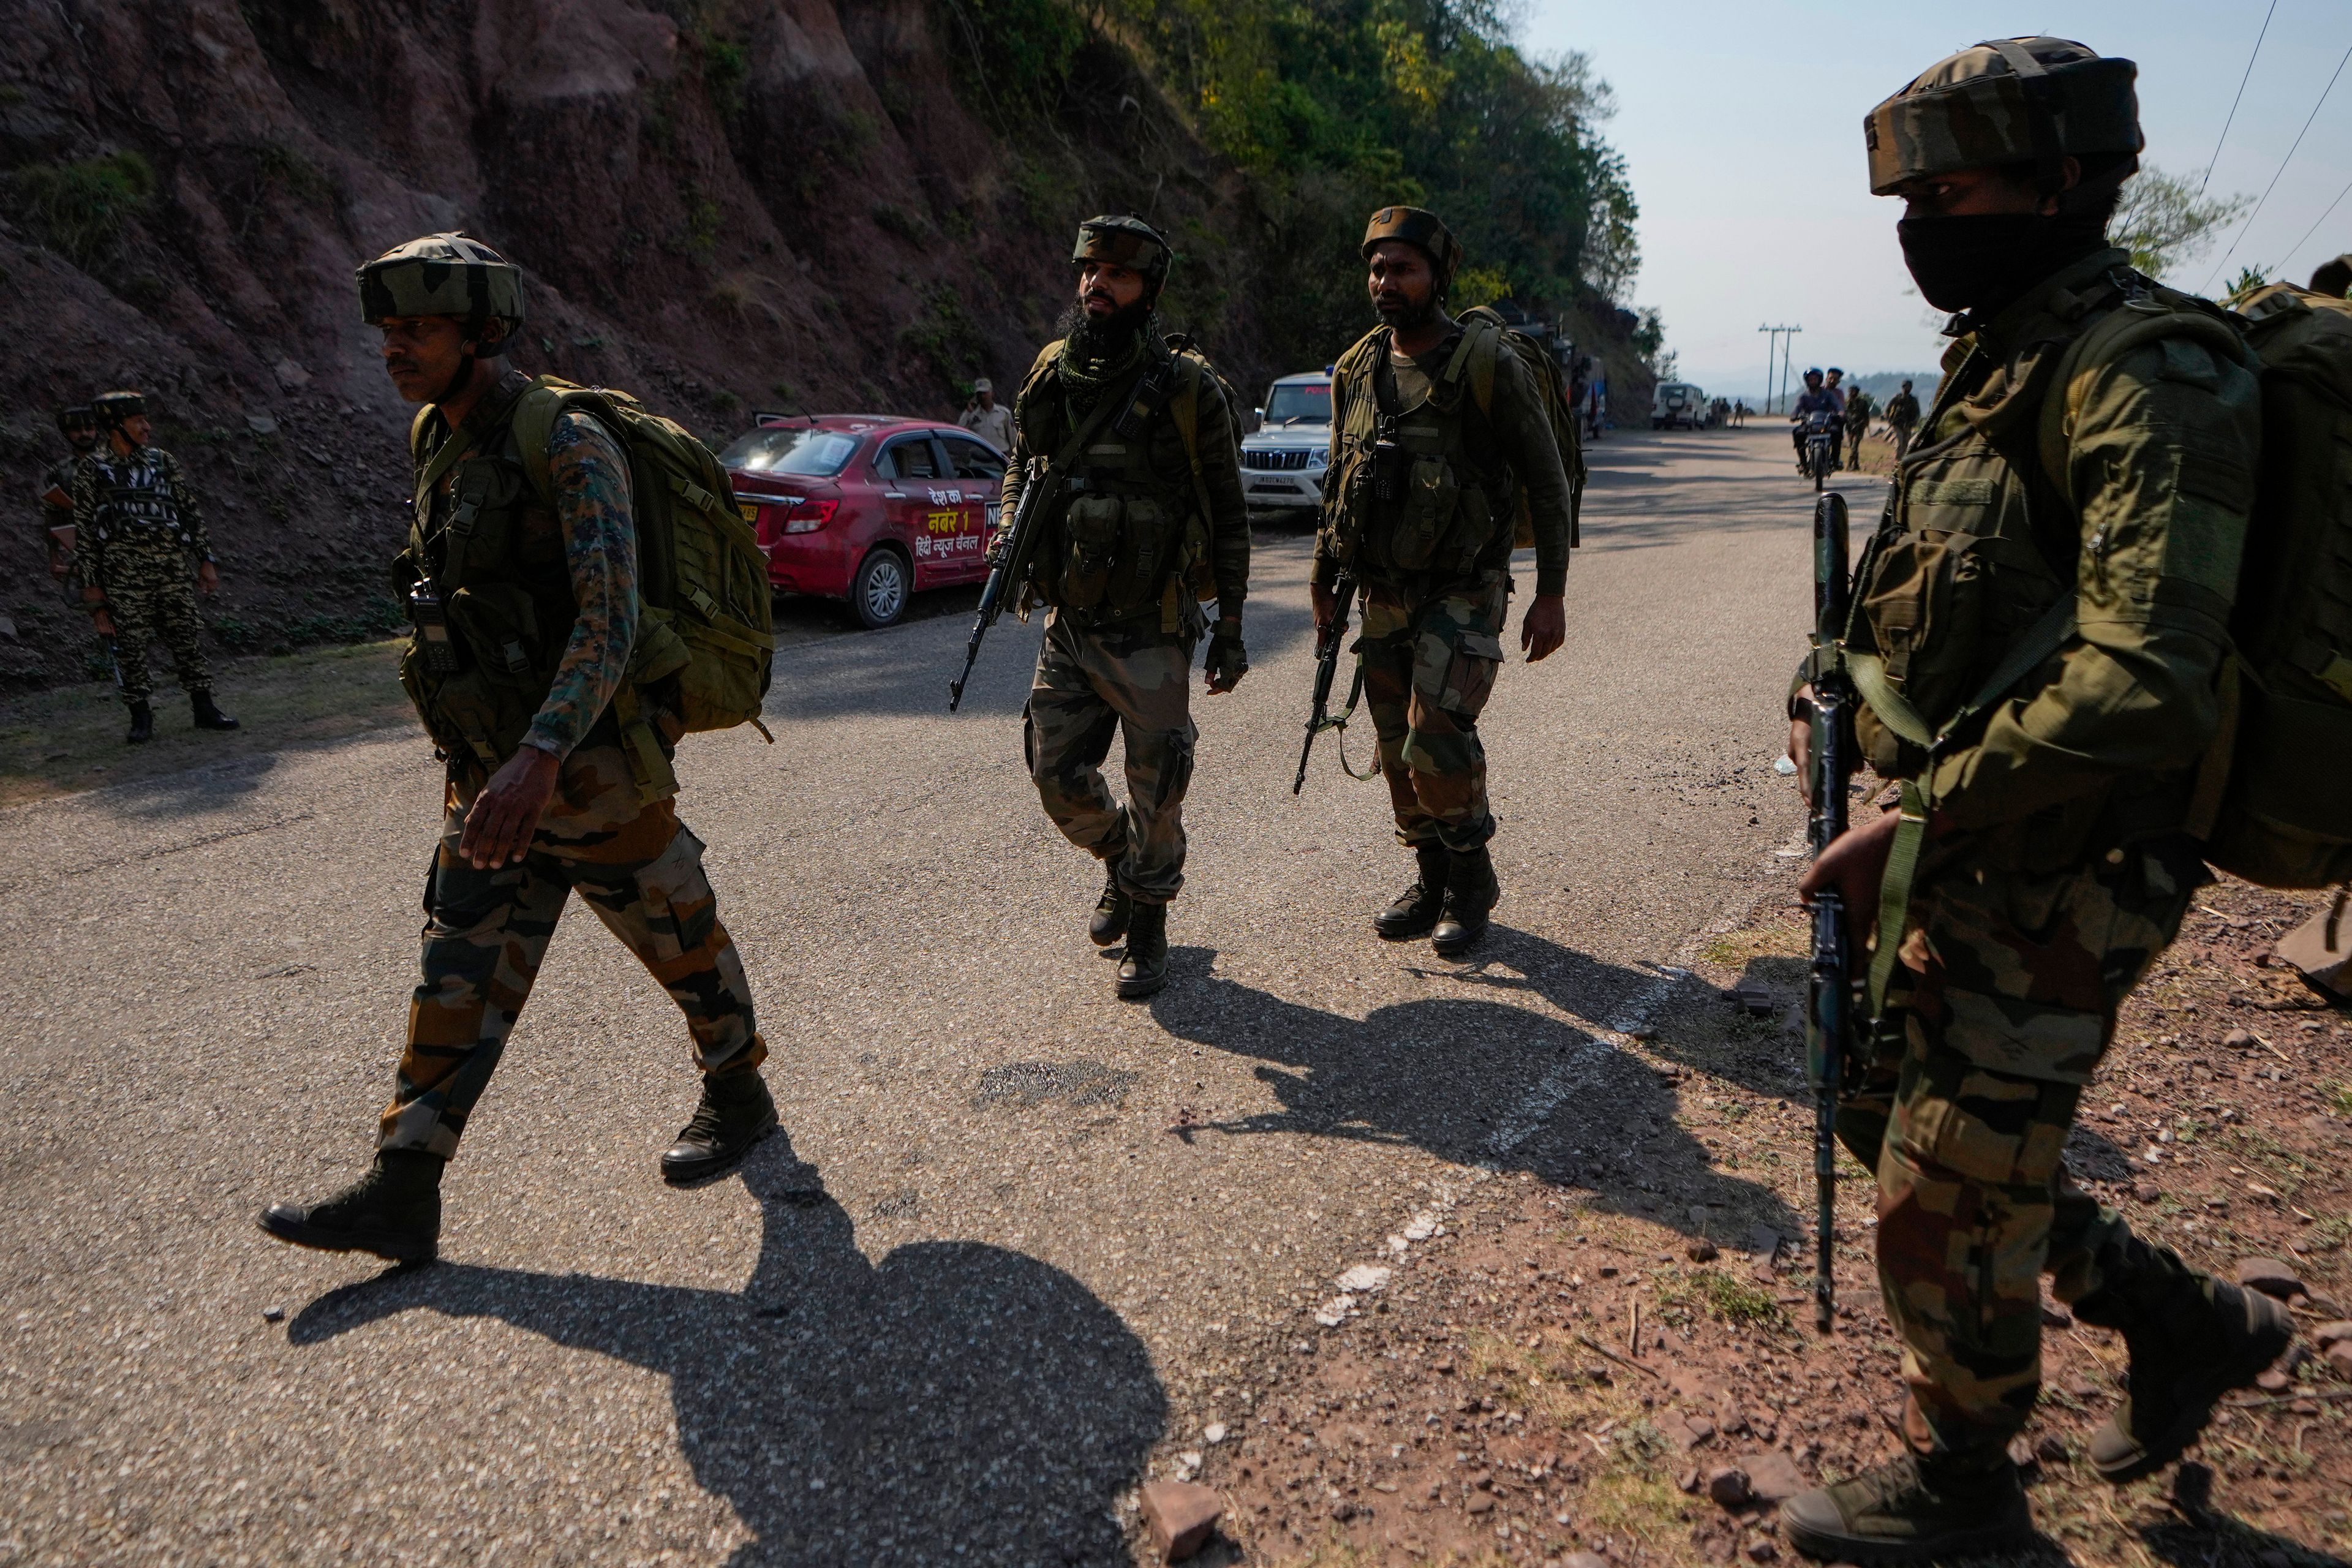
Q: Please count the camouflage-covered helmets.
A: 6